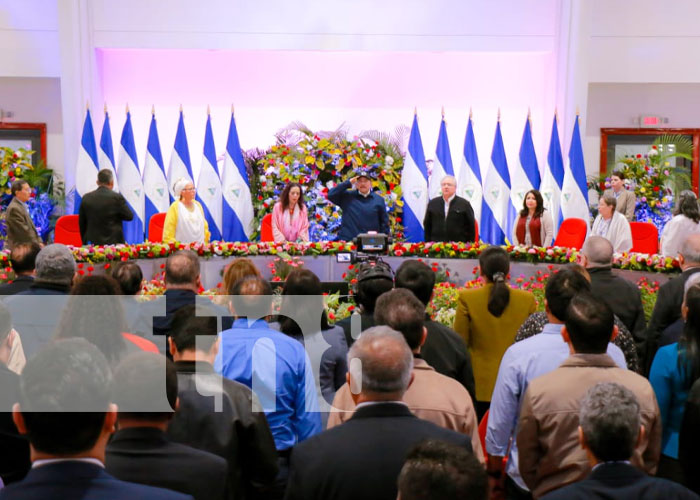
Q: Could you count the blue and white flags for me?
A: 14